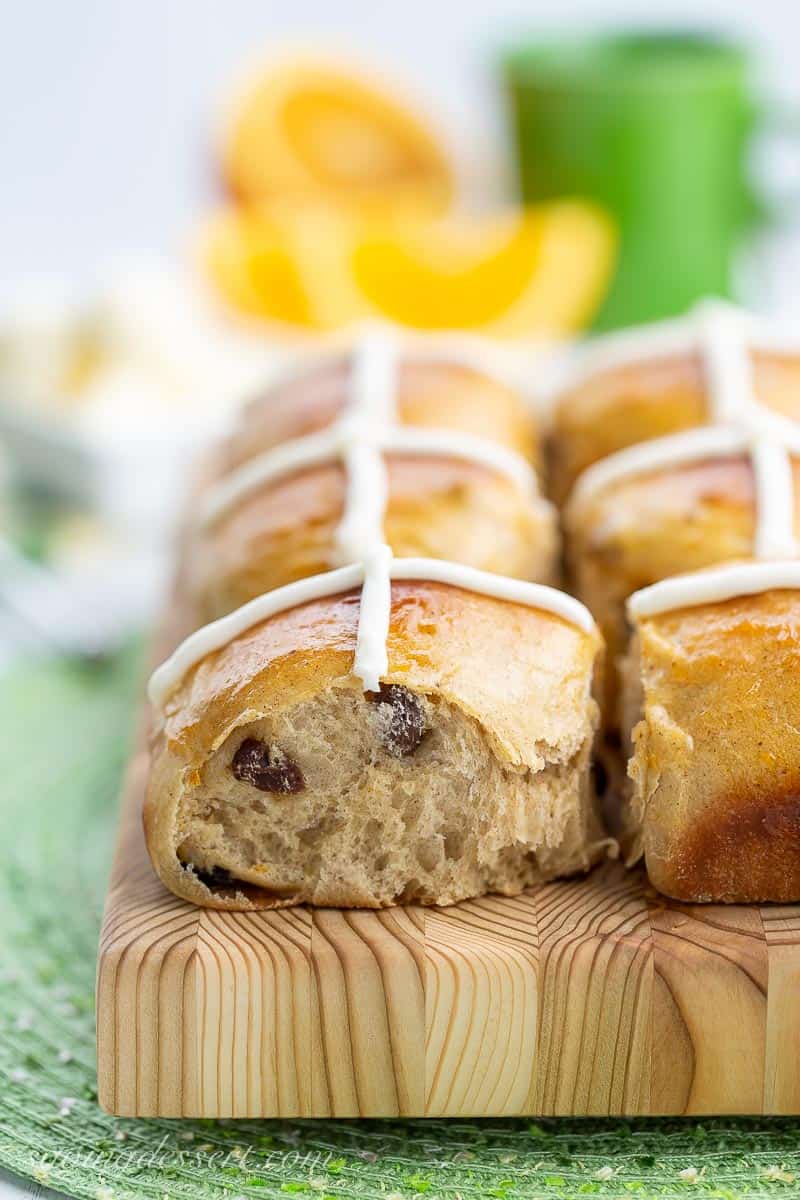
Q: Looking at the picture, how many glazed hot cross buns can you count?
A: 6